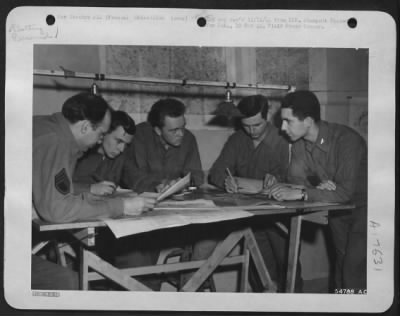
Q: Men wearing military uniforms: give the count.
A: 5